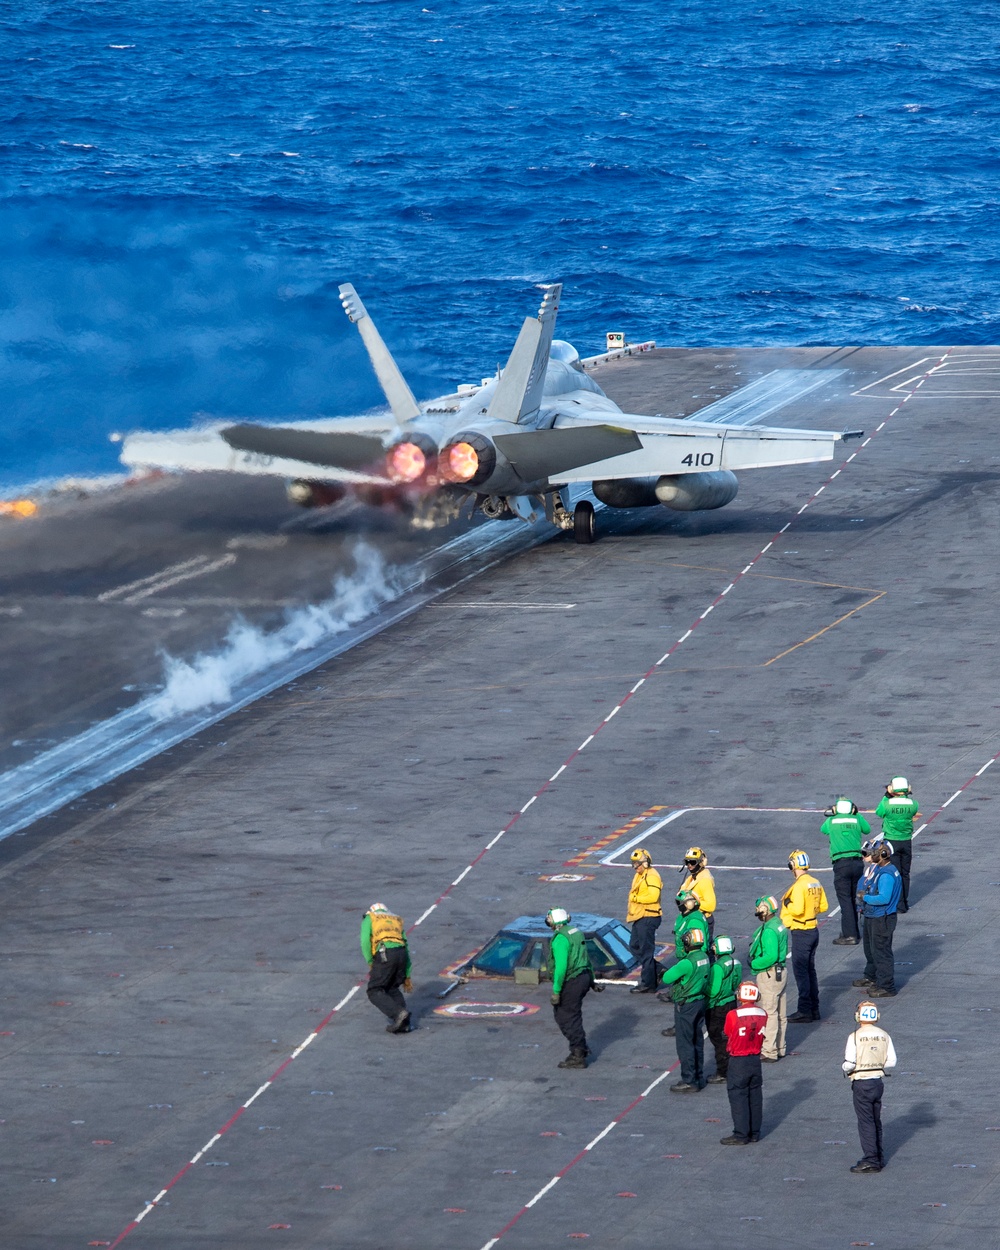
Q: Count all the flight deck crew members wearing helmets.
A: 15